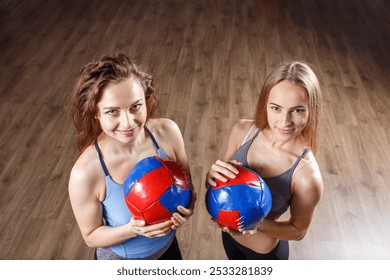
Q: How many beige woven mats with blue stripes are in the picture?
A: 0